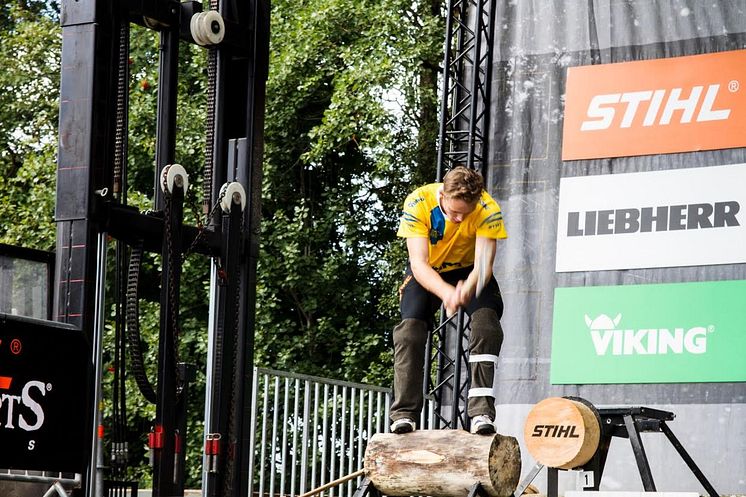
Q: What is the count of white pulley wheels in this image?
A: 3